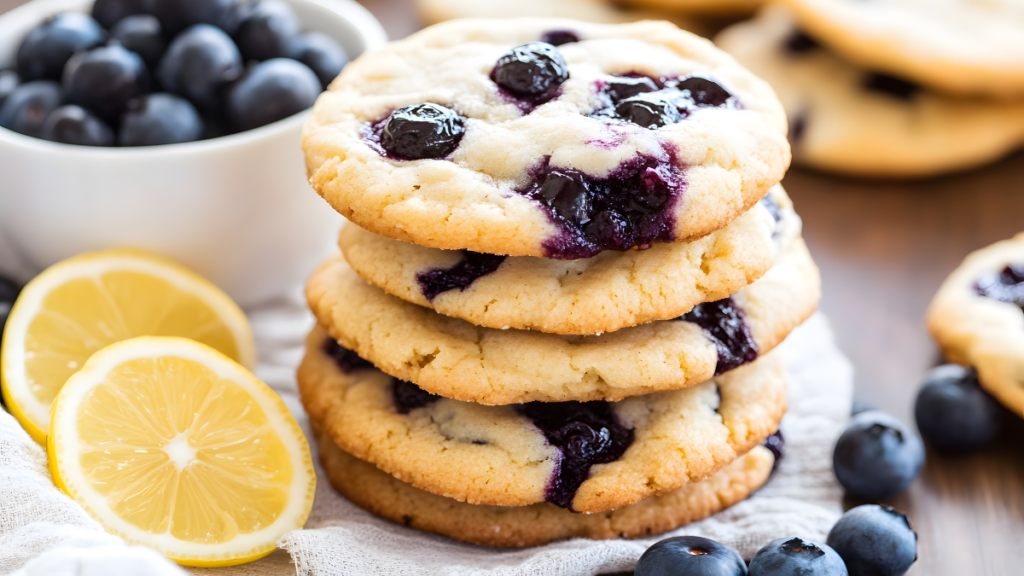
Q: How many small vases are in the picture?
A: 0